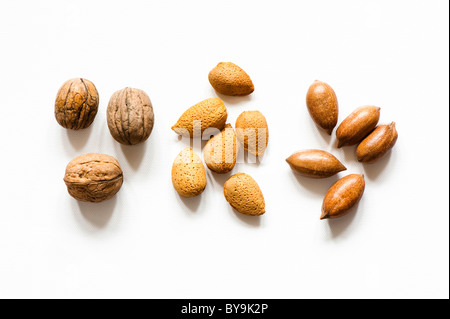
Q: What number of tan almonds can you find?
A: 6